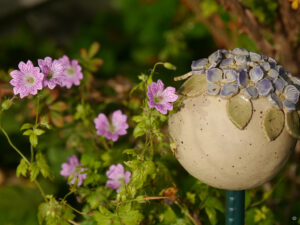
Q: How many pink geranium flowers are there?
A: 7